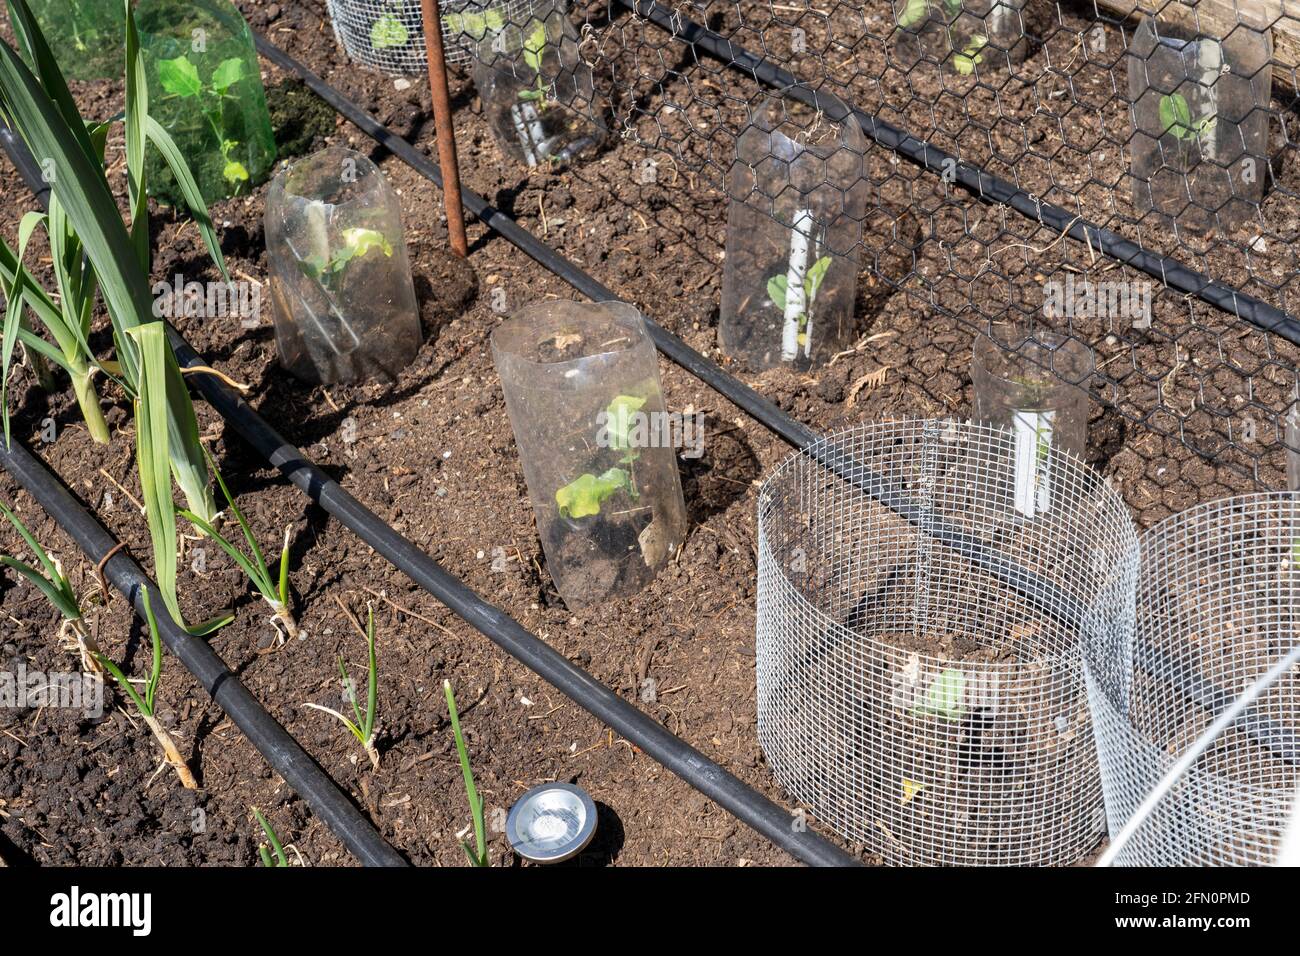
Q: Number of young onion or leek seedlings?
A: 6